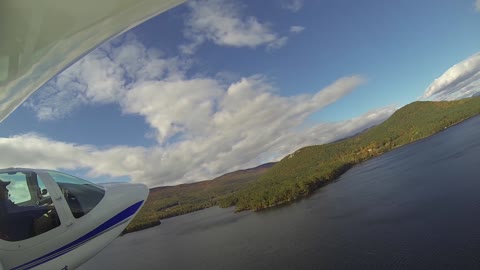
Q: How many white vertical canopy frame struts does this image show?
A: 1